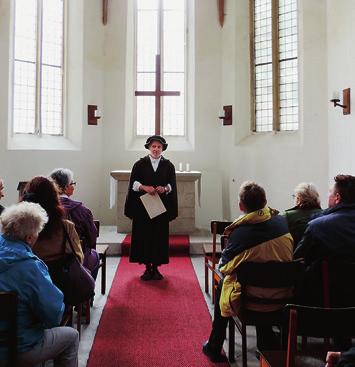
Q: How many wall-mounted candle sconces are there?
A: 3